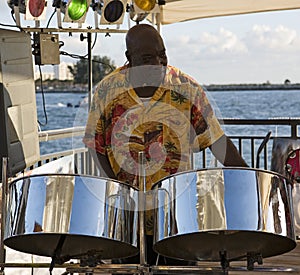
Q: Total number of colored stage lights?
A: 4